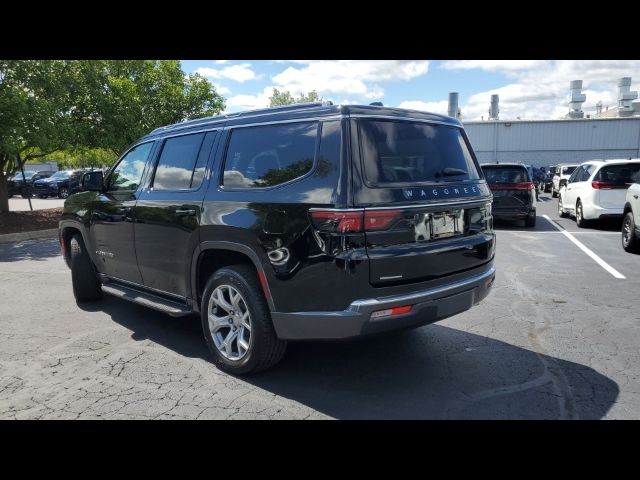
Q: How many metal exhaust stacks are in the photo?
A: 4